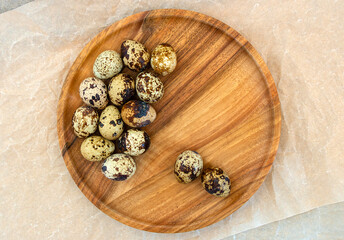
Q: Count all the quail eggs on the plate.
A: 14